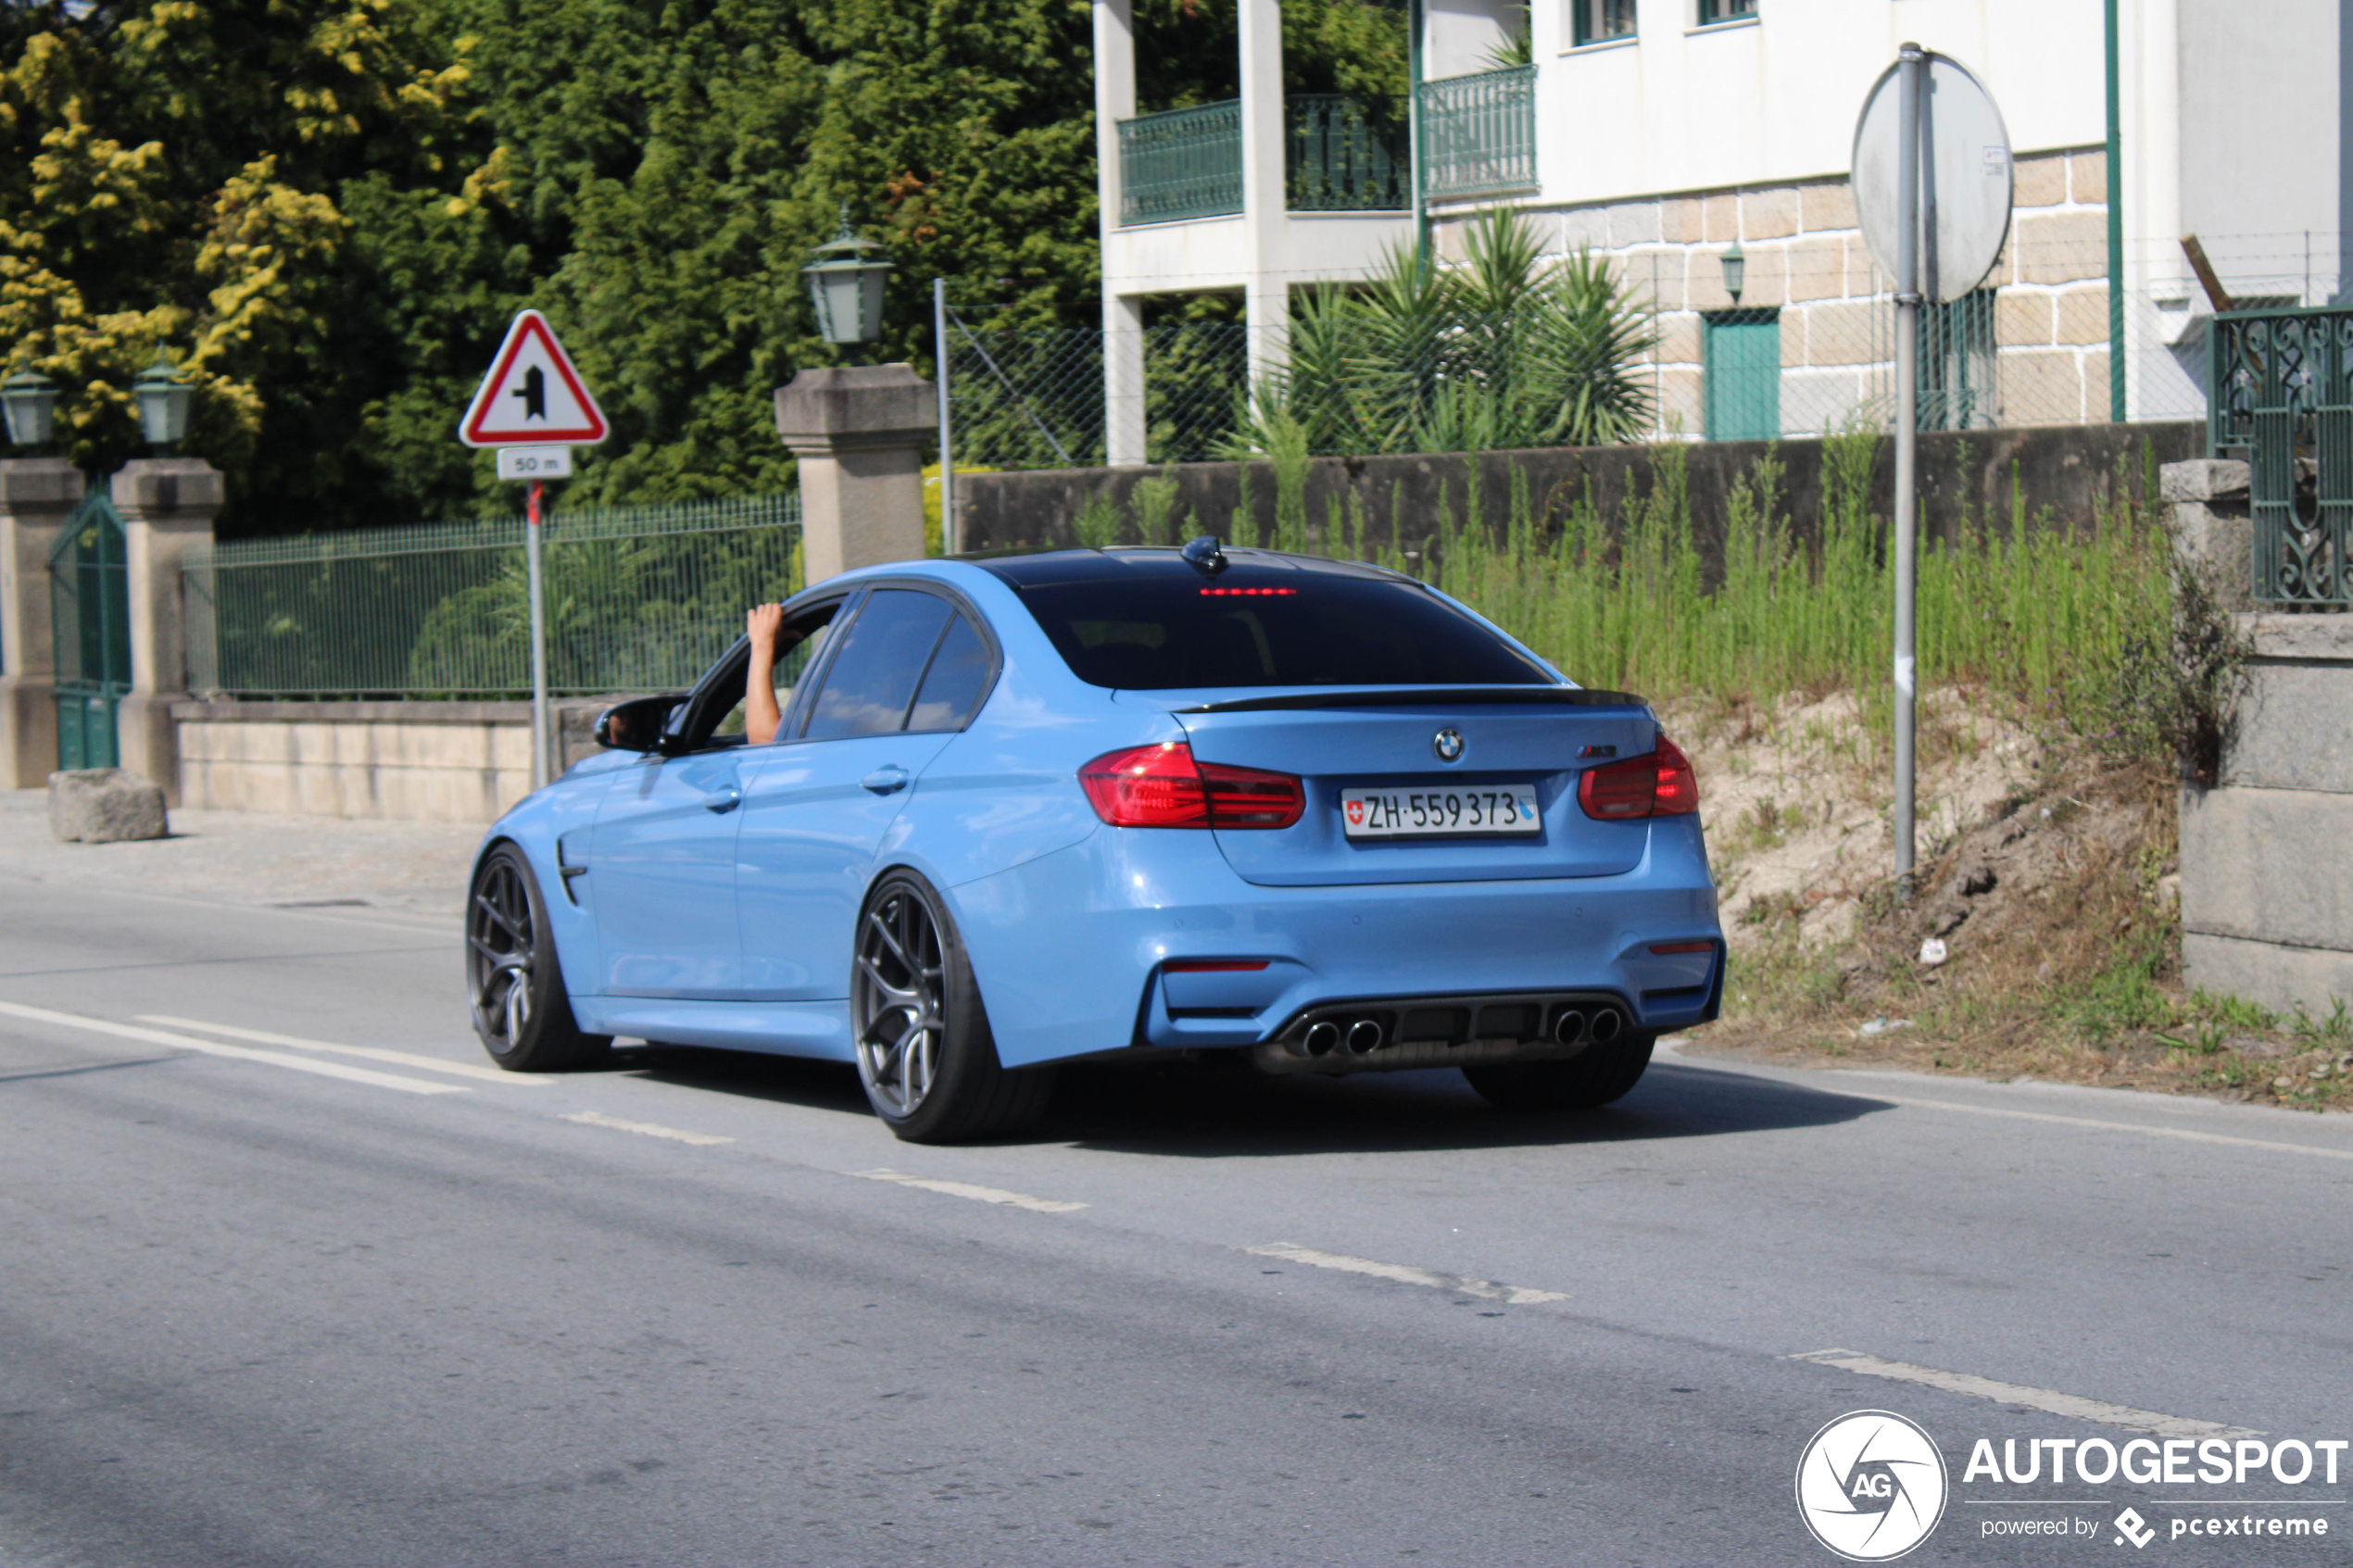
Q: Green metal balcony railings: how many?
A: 3